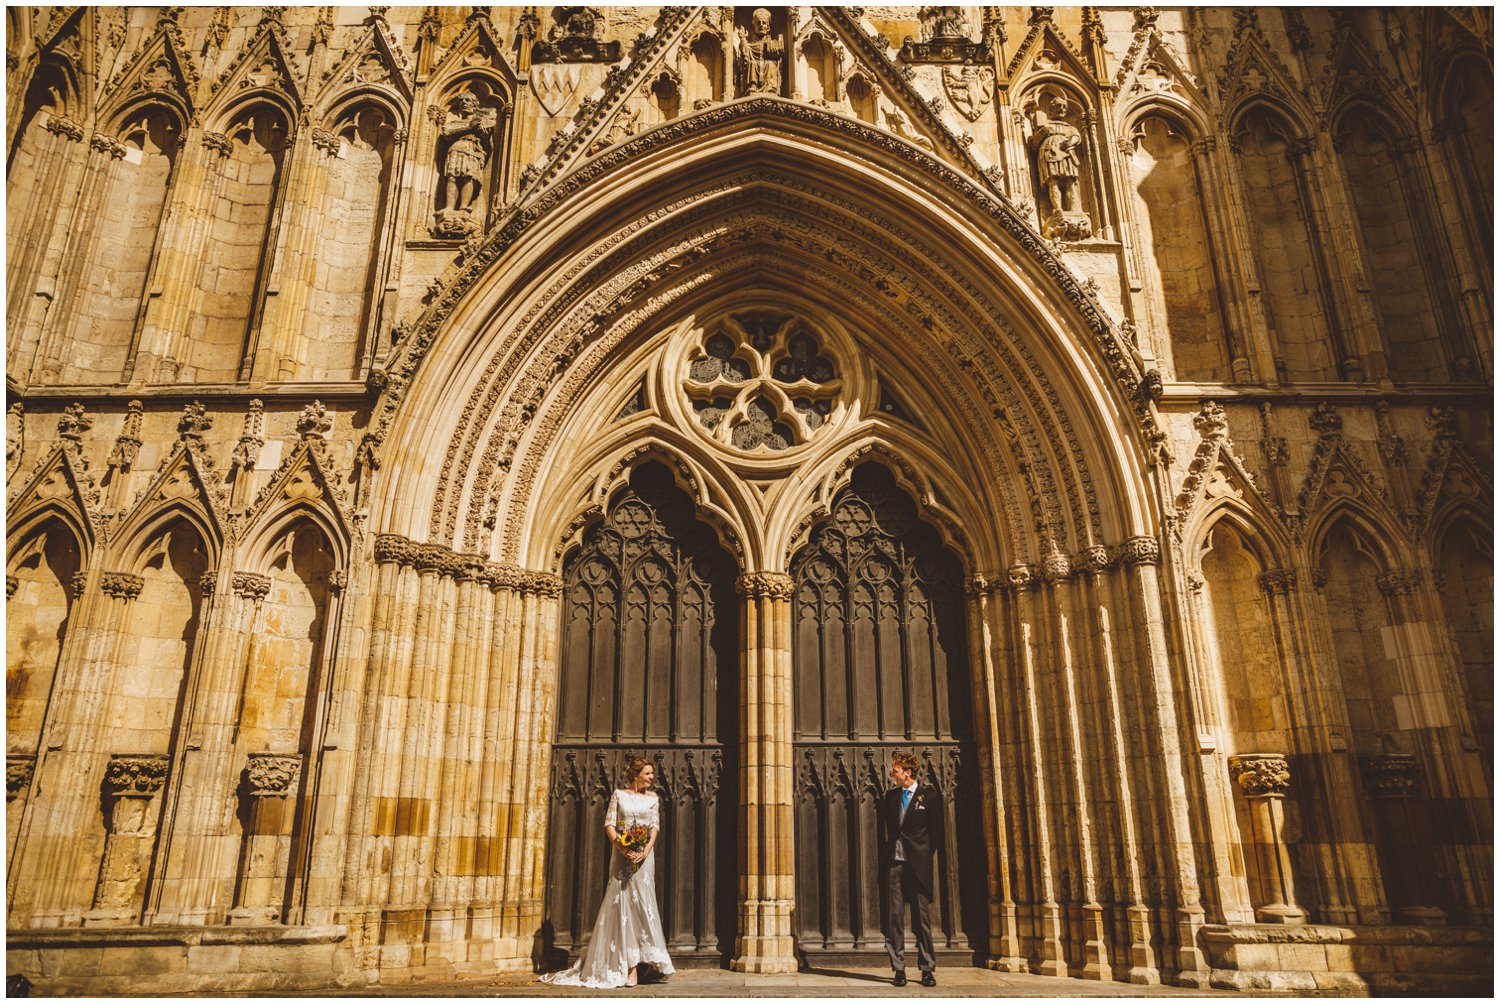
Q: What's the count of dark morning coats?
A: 1